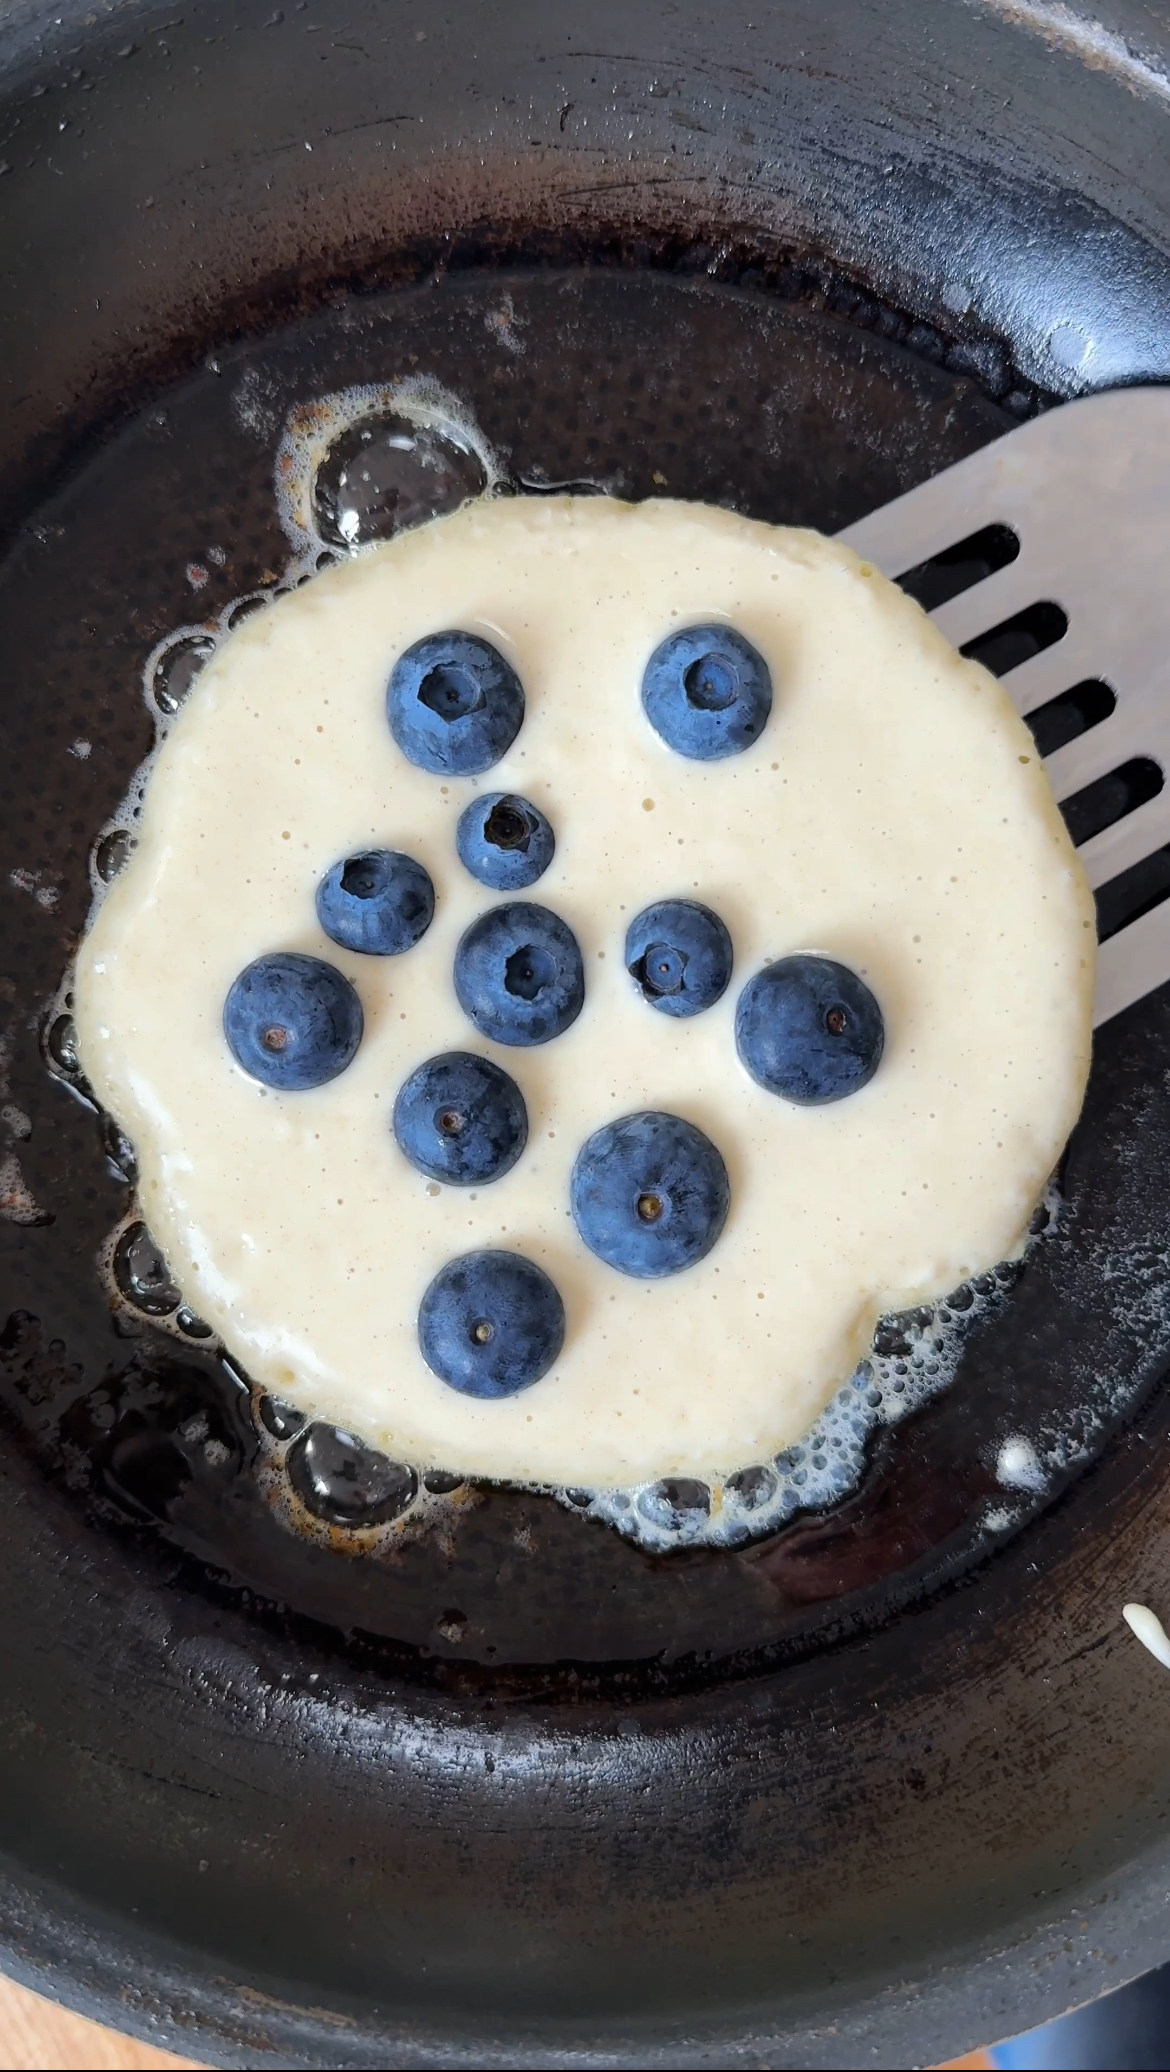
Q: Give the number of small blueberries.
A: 3